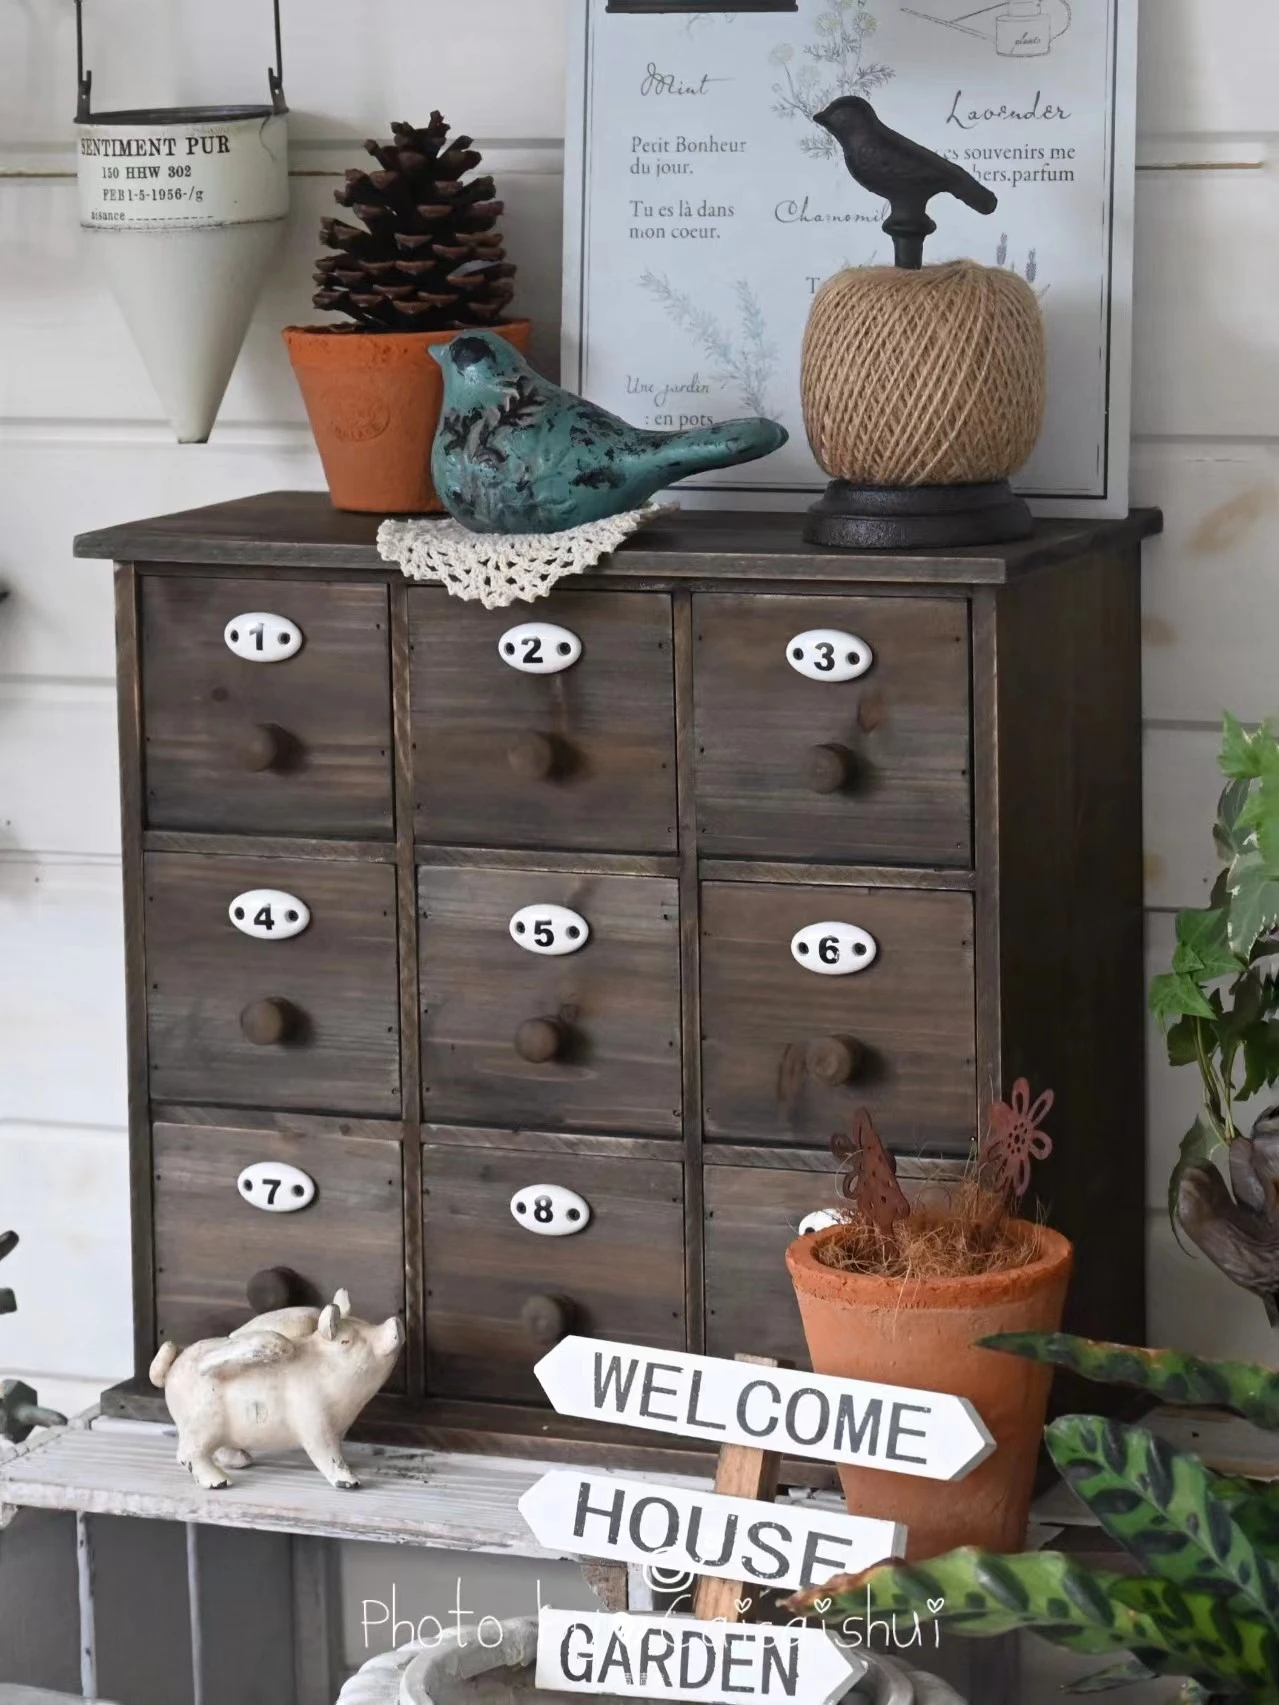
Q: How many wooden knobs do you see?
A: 8